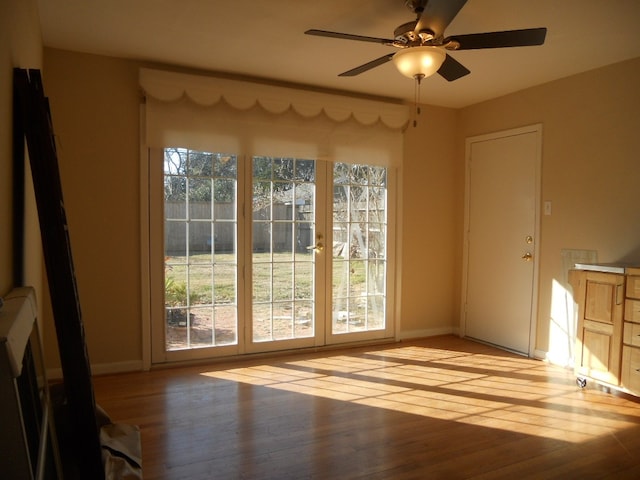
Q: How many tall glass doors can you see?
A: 3